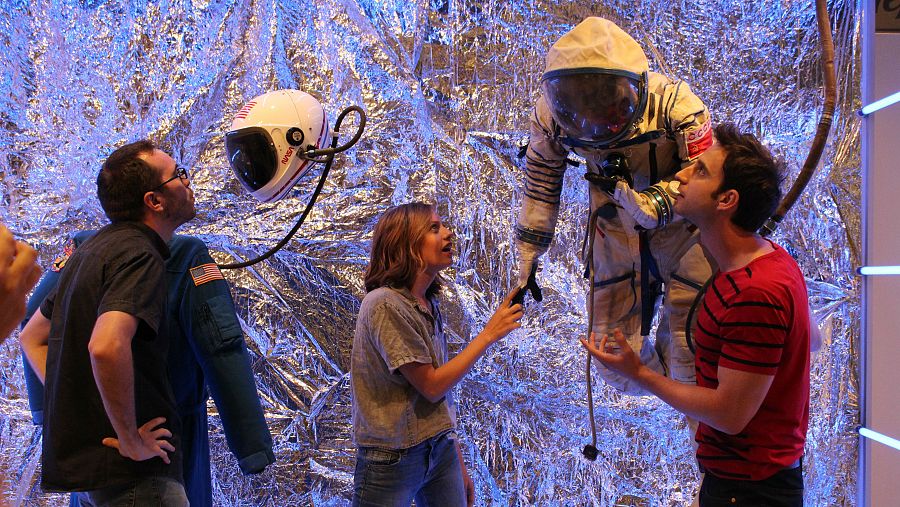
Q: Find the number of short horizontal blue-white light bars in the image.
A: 3